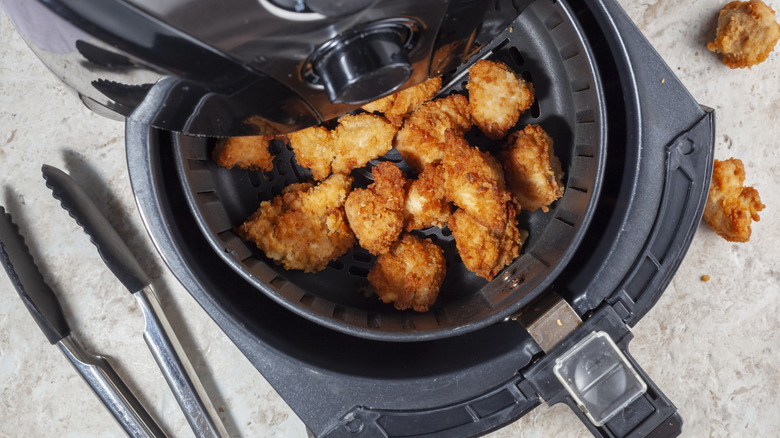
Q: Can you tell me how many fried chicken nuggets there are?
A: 15